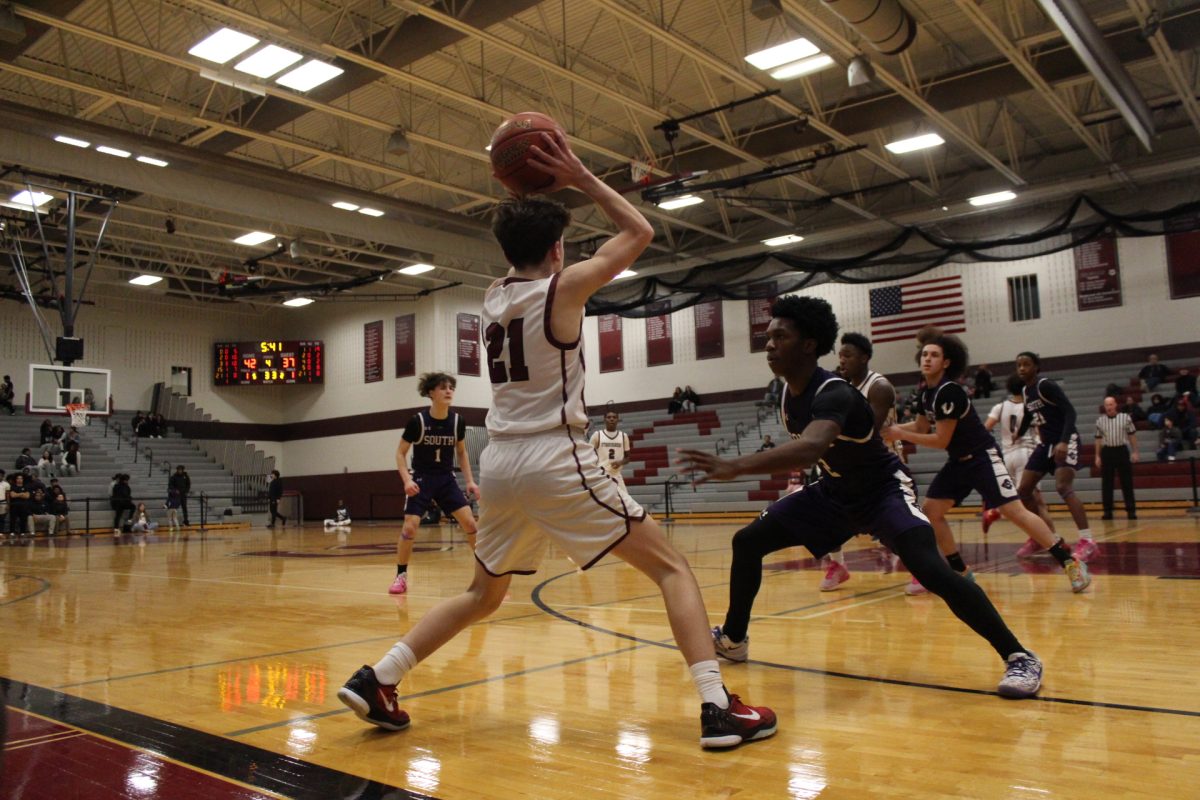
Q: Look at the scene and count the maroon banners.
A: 9